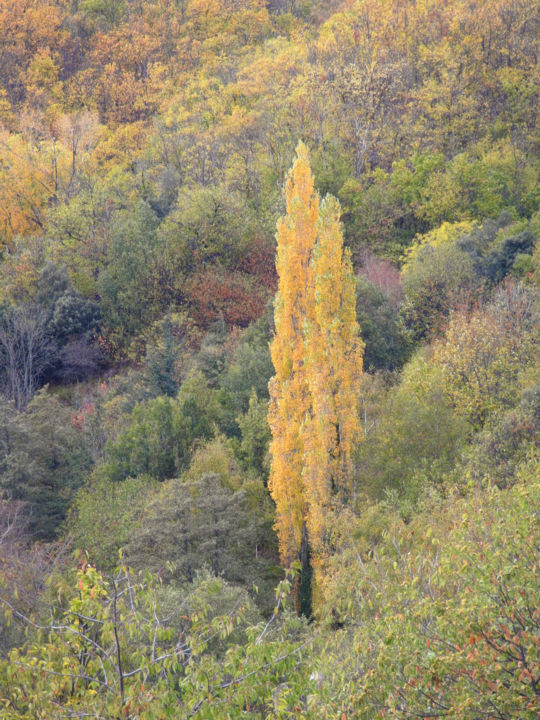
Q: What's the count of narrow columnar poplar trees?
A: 2